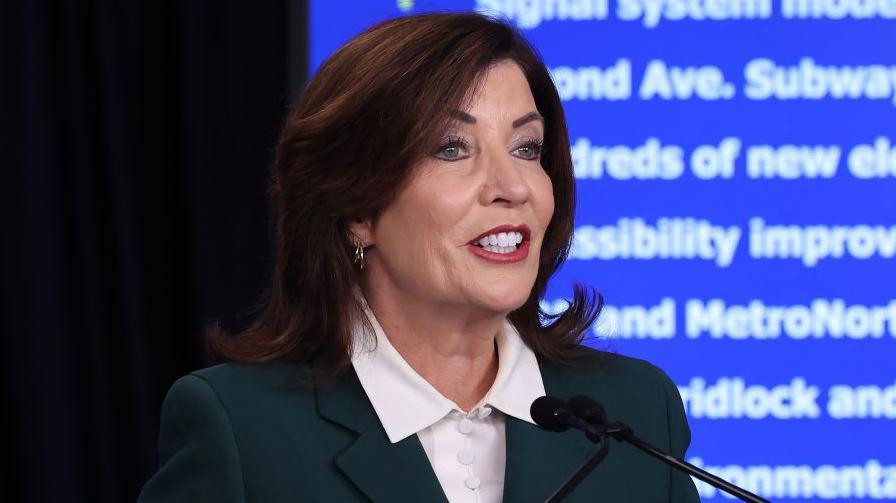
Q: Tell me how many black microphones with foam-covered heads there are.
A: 2